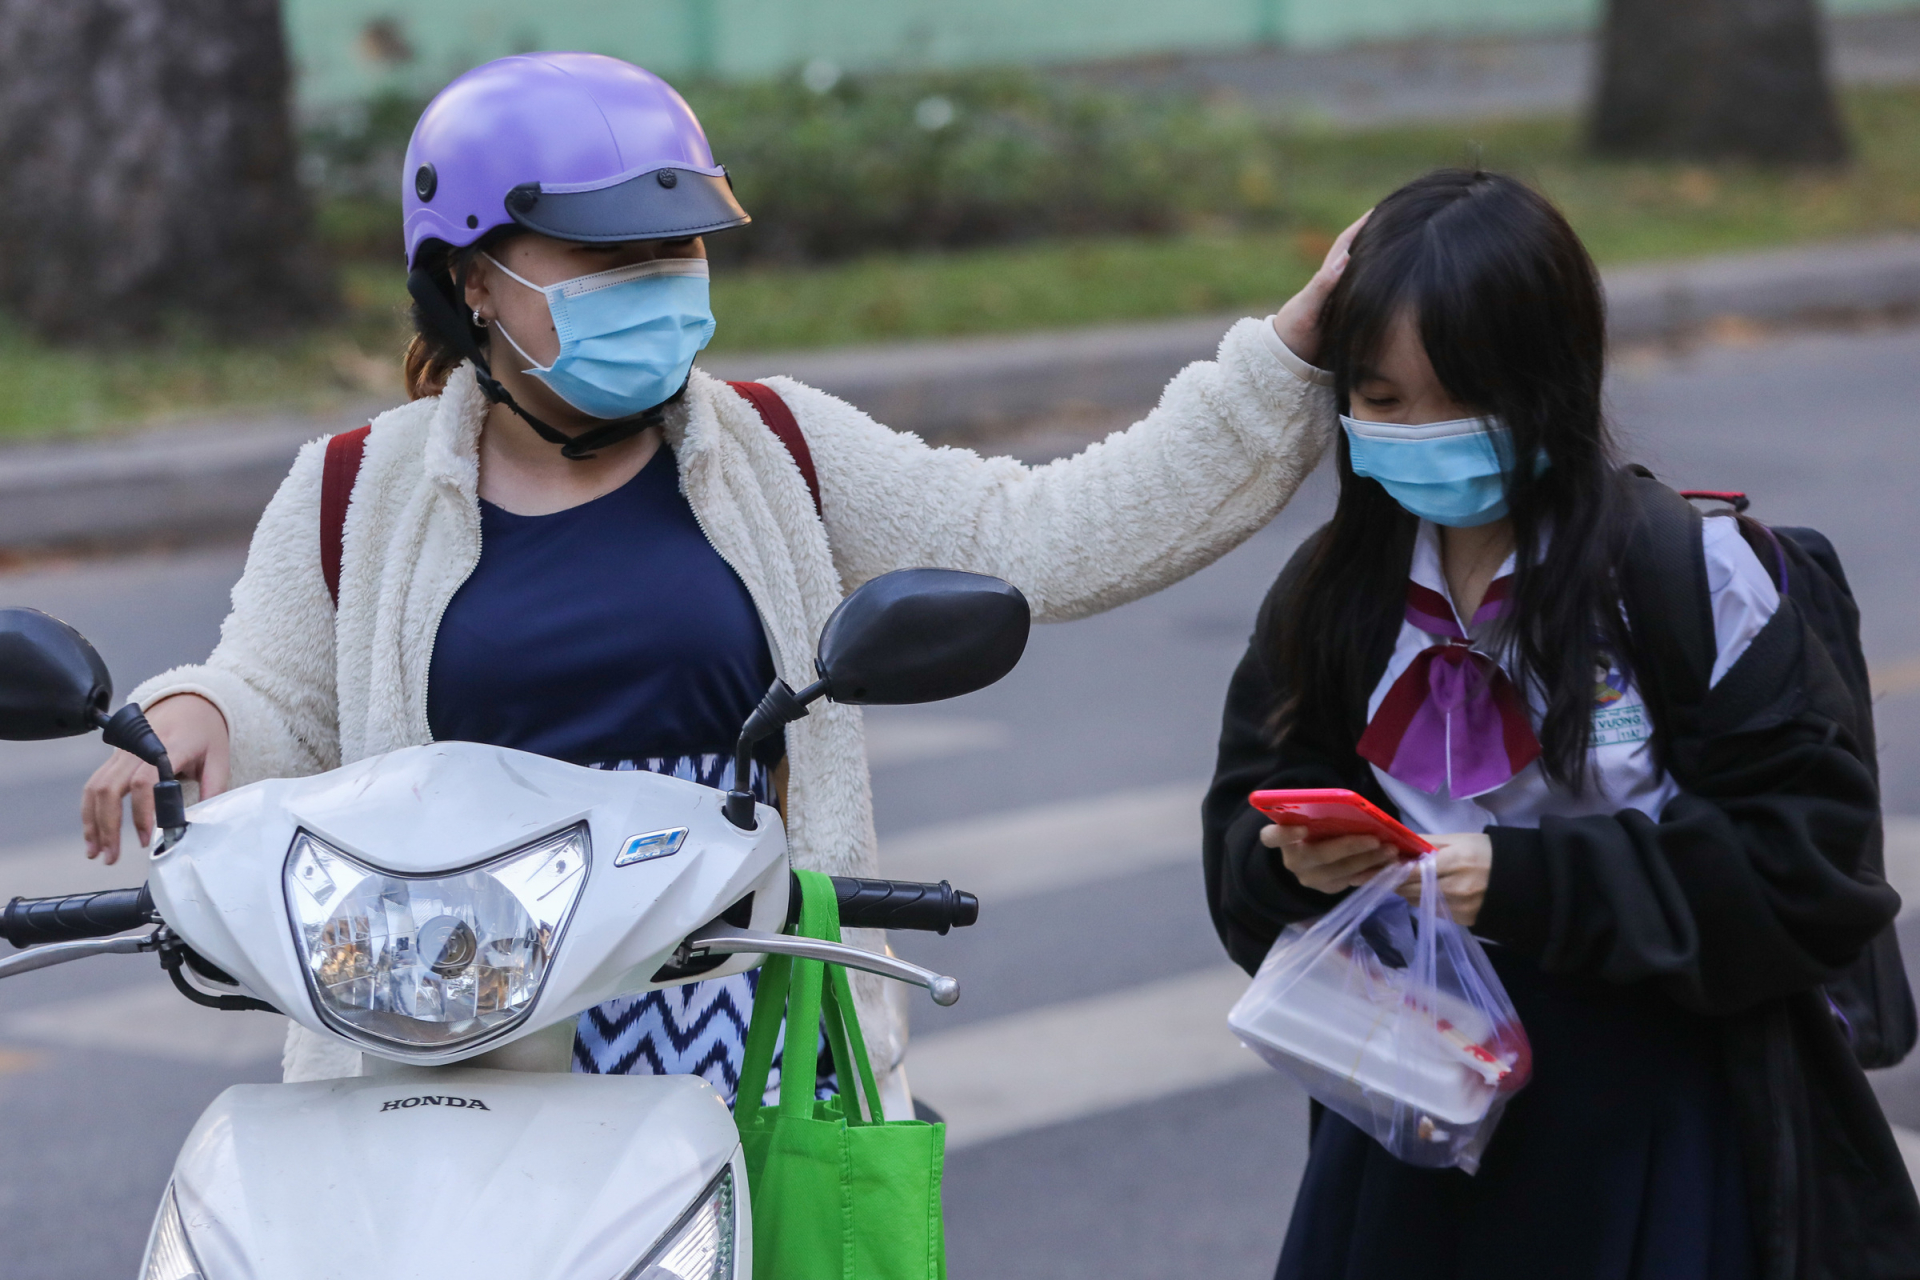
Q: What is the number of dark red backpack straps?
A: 2